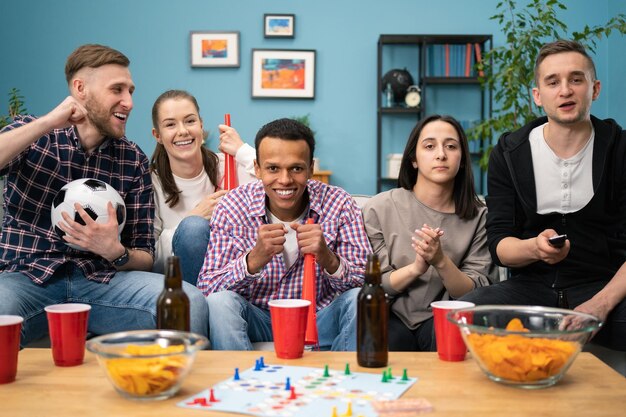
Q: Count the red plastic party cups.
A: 4